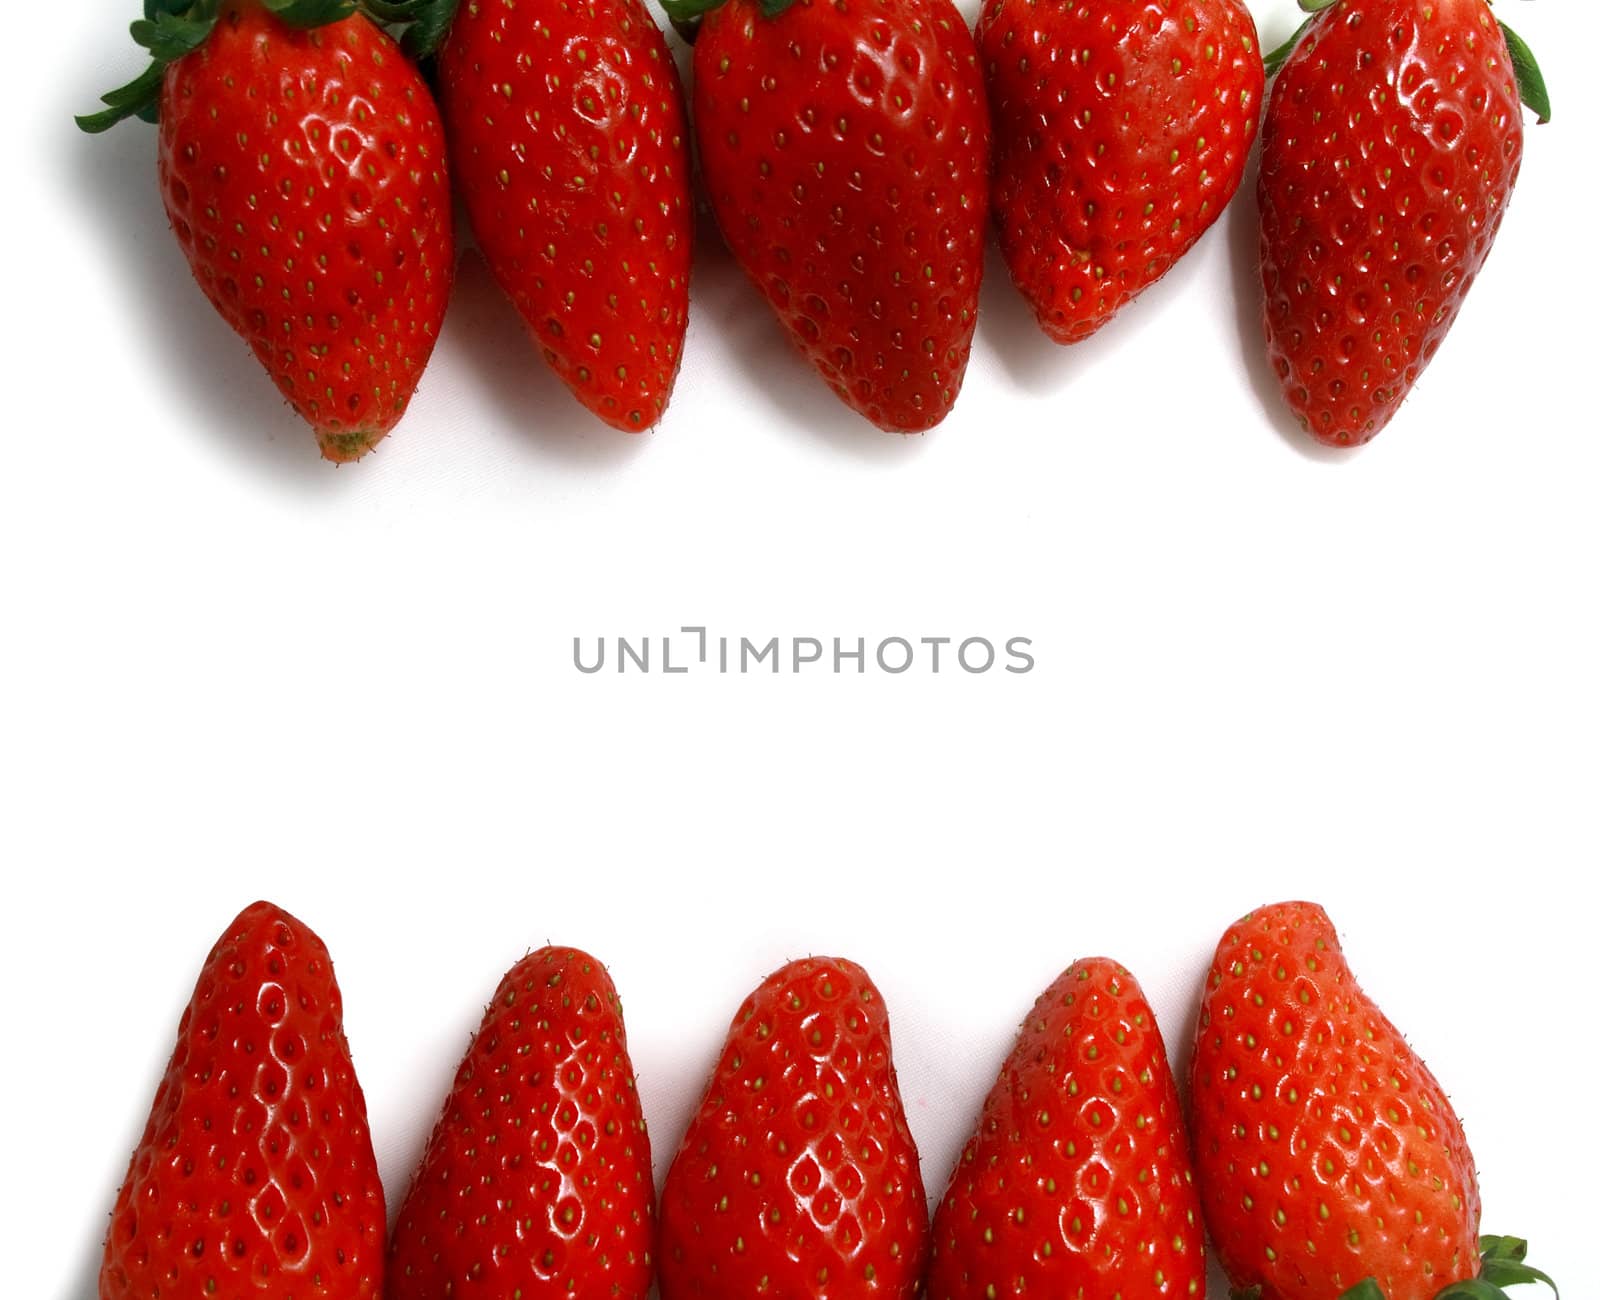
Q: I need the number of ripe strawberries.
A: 10